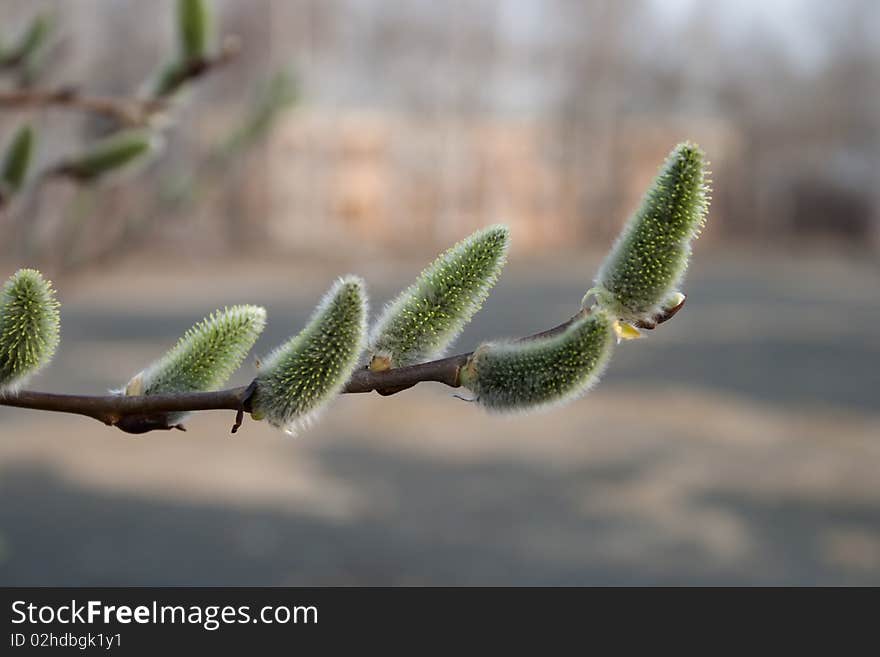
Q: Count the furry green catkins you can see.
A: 6